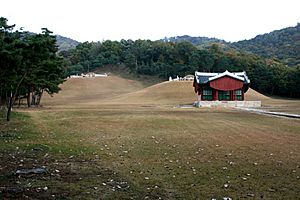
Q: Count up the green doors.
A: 3